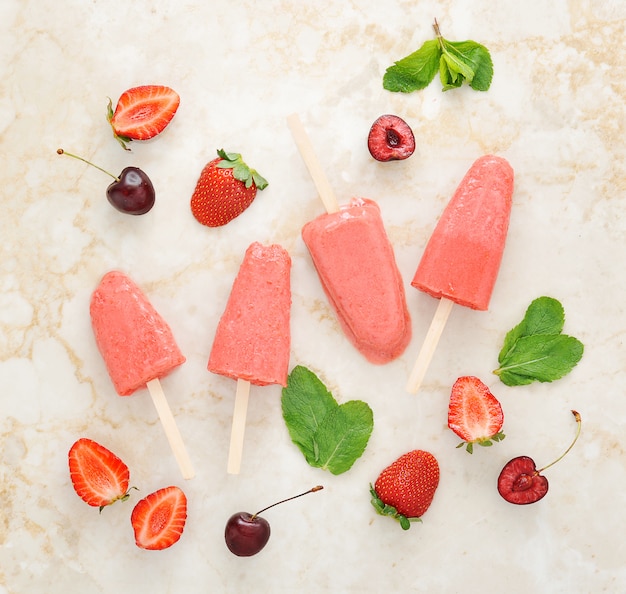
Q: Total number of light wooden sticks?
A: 4